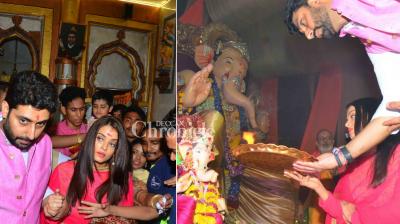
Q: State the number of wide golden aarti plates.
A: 1